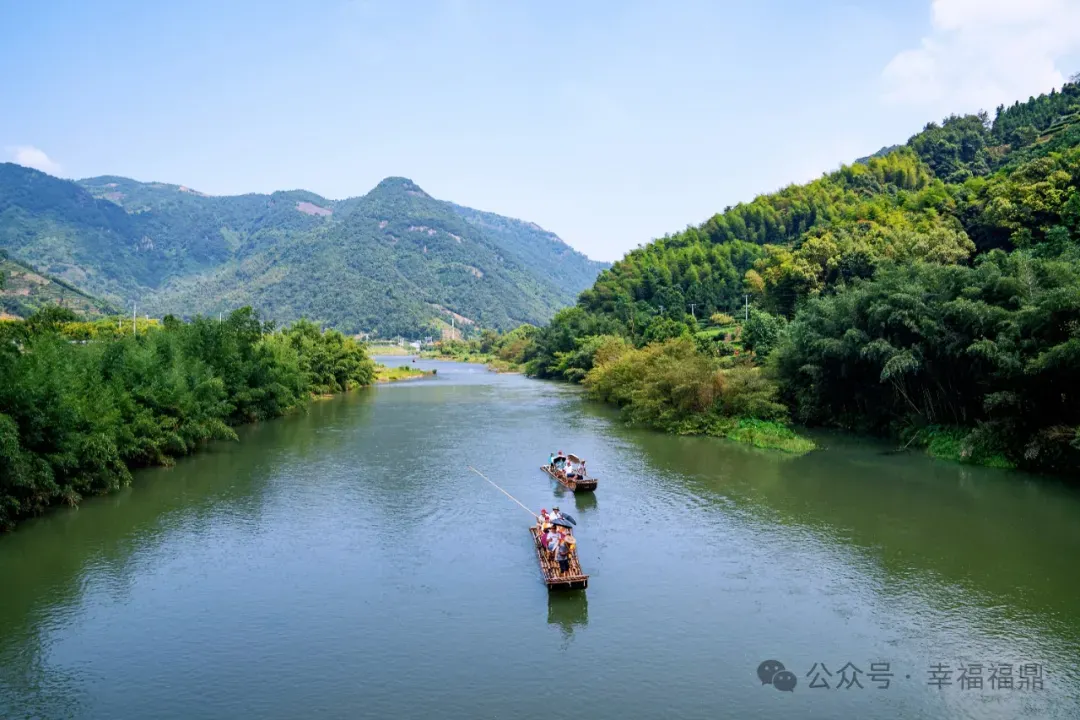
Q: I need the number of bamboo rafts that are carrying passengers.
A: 2